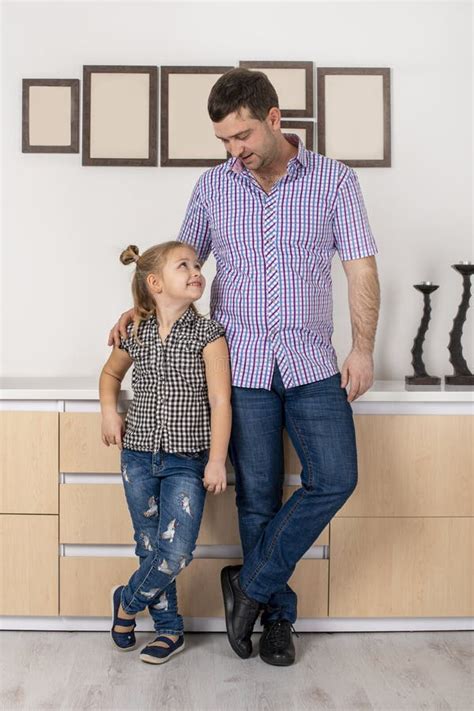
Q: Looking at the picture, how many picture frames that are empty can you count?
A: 6